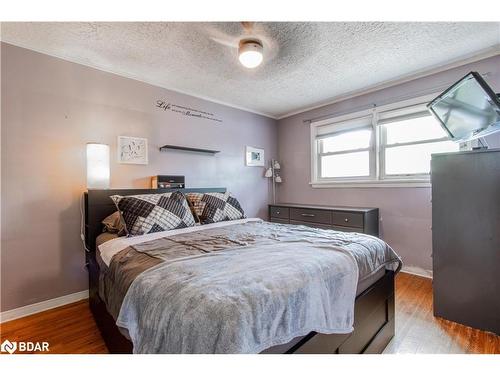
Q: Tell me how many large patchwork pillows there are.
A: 2